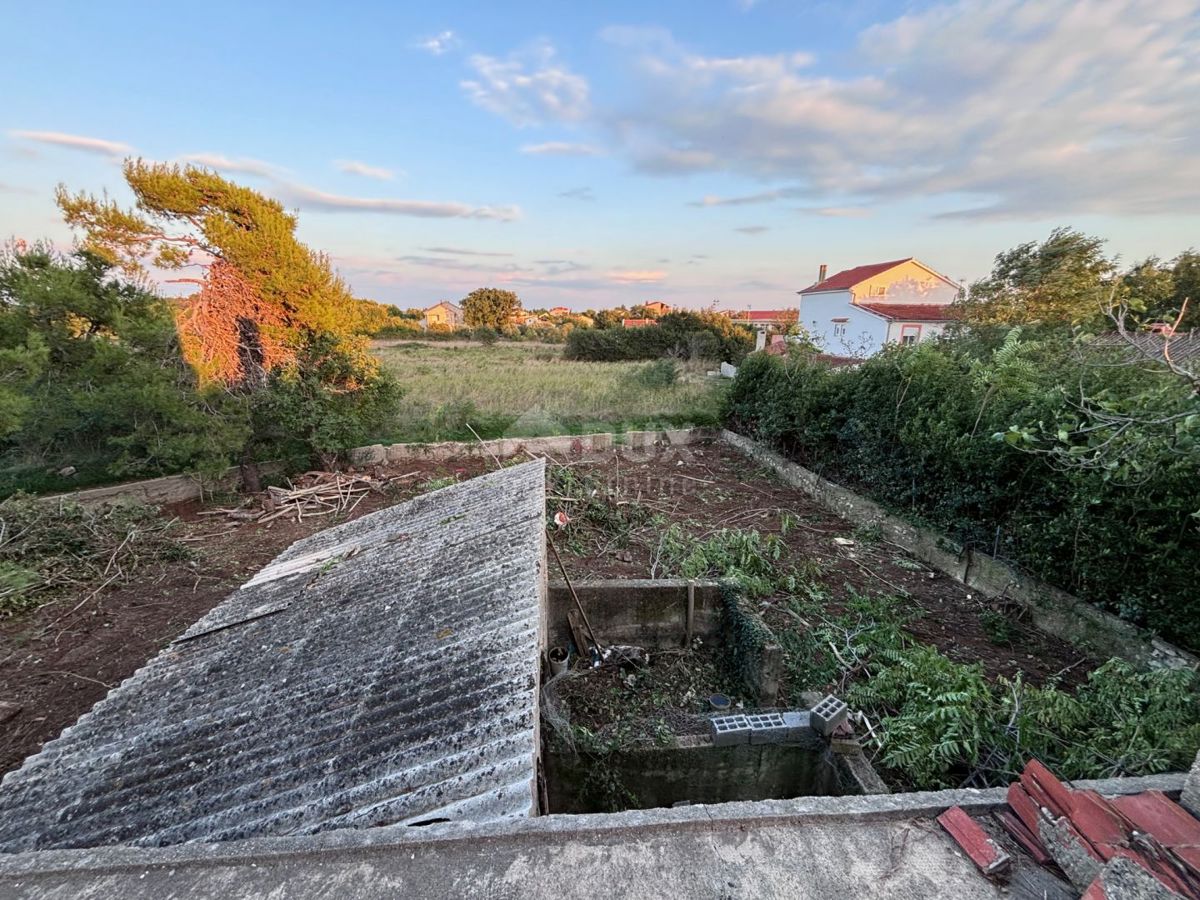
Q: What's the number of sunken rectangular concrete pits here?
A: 2